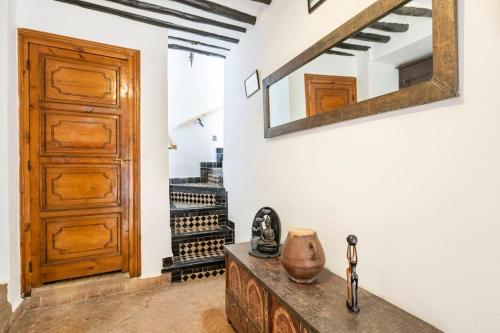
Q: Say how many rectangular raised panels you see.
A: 4